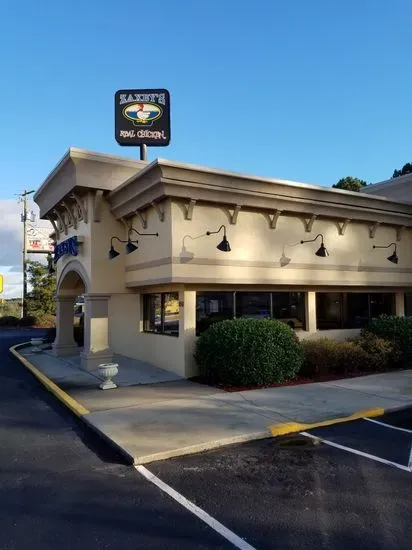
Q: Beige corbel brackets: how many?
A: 15